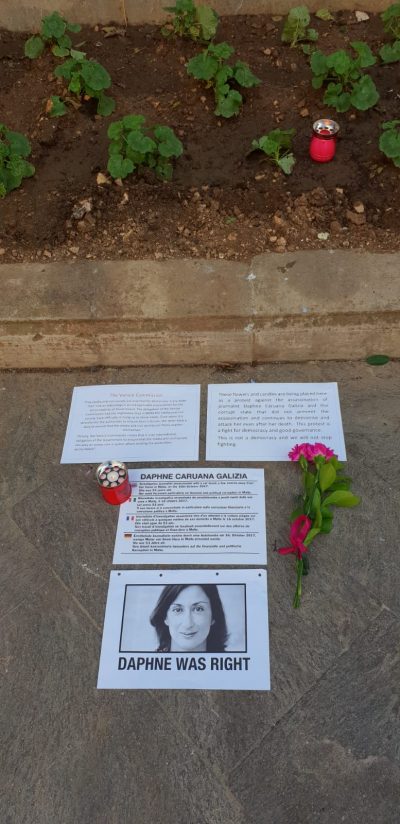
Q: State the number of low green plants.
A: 11